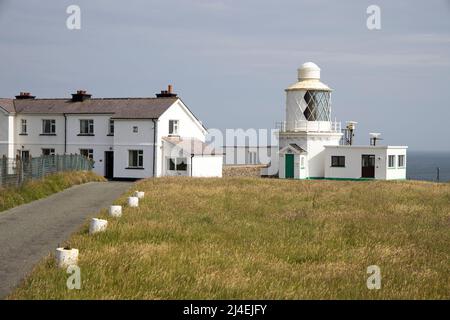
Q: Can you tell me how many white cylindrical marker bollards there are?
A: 5